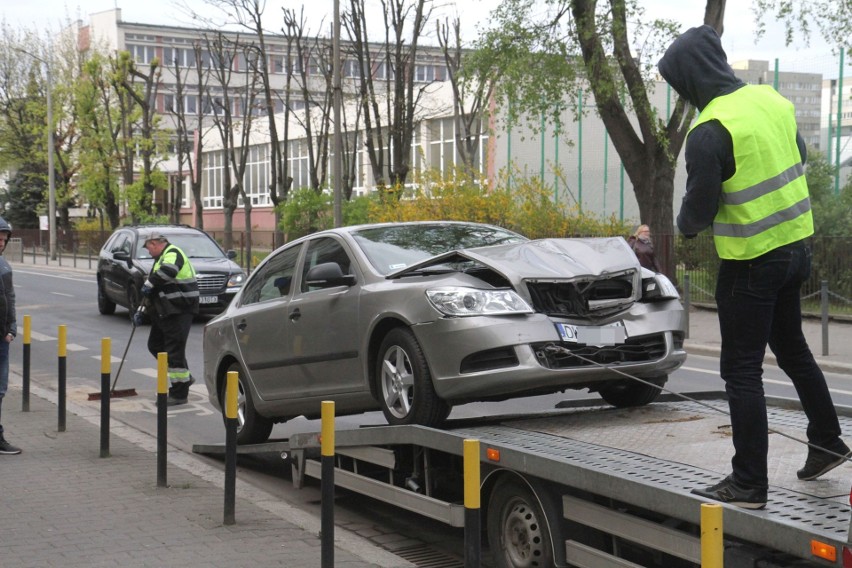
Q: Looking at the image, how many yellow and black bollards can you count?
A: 8